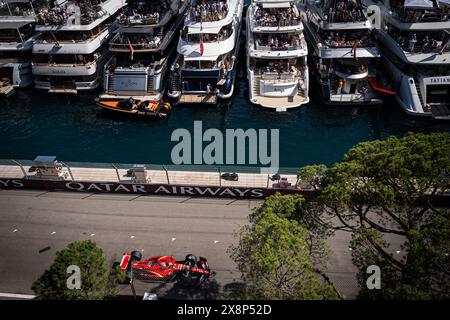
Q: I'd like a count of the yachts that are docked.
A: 7